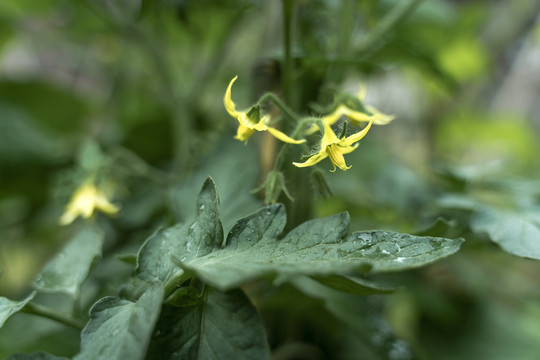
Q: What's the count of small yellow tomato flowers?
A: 4